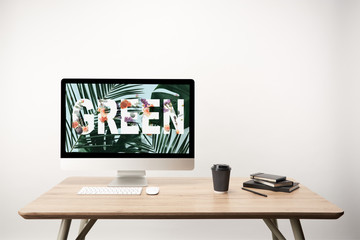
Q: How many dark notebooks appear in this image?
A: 3